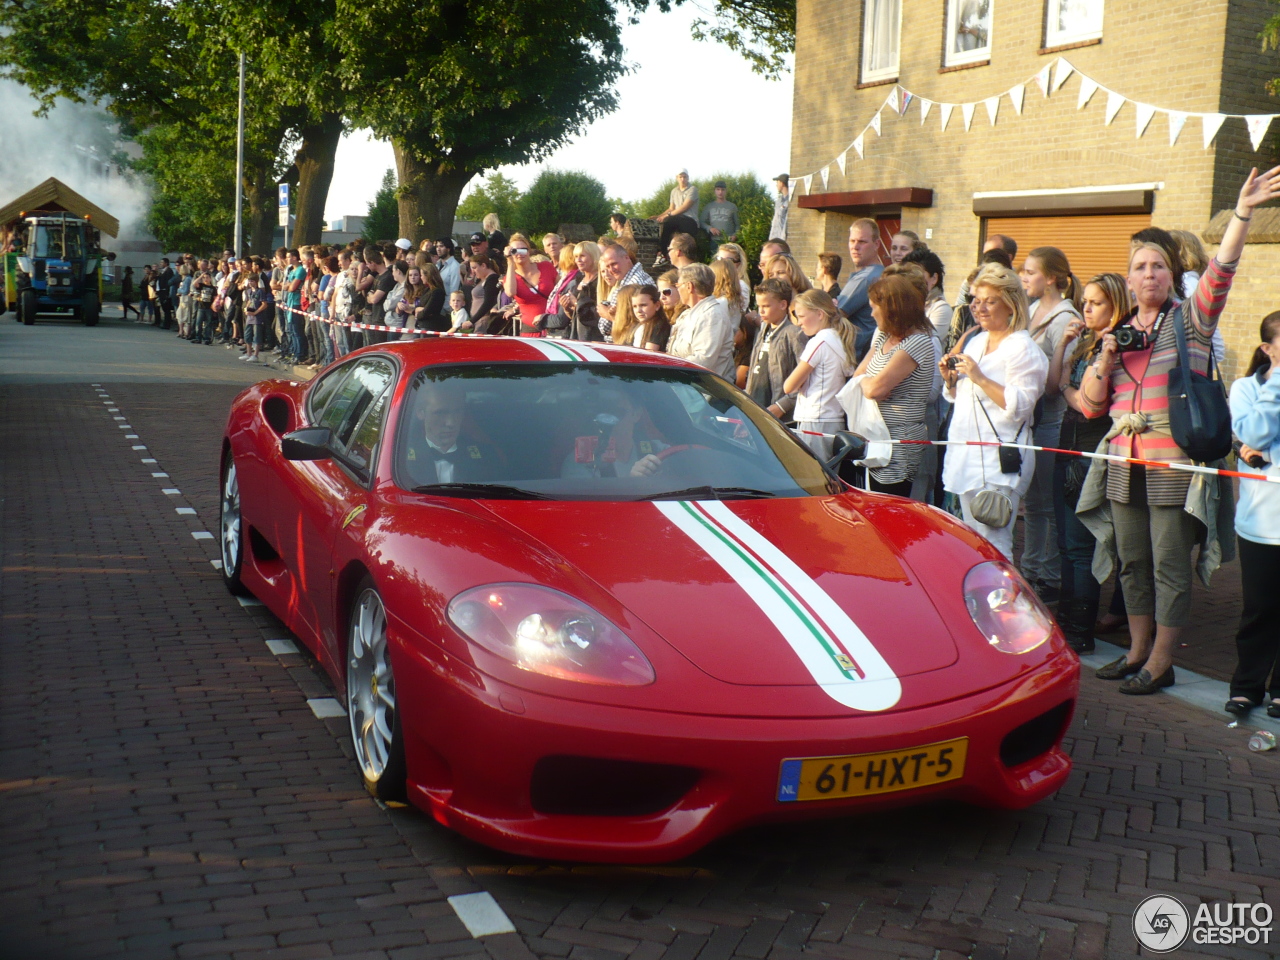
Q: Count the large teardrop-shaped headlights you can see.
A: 2